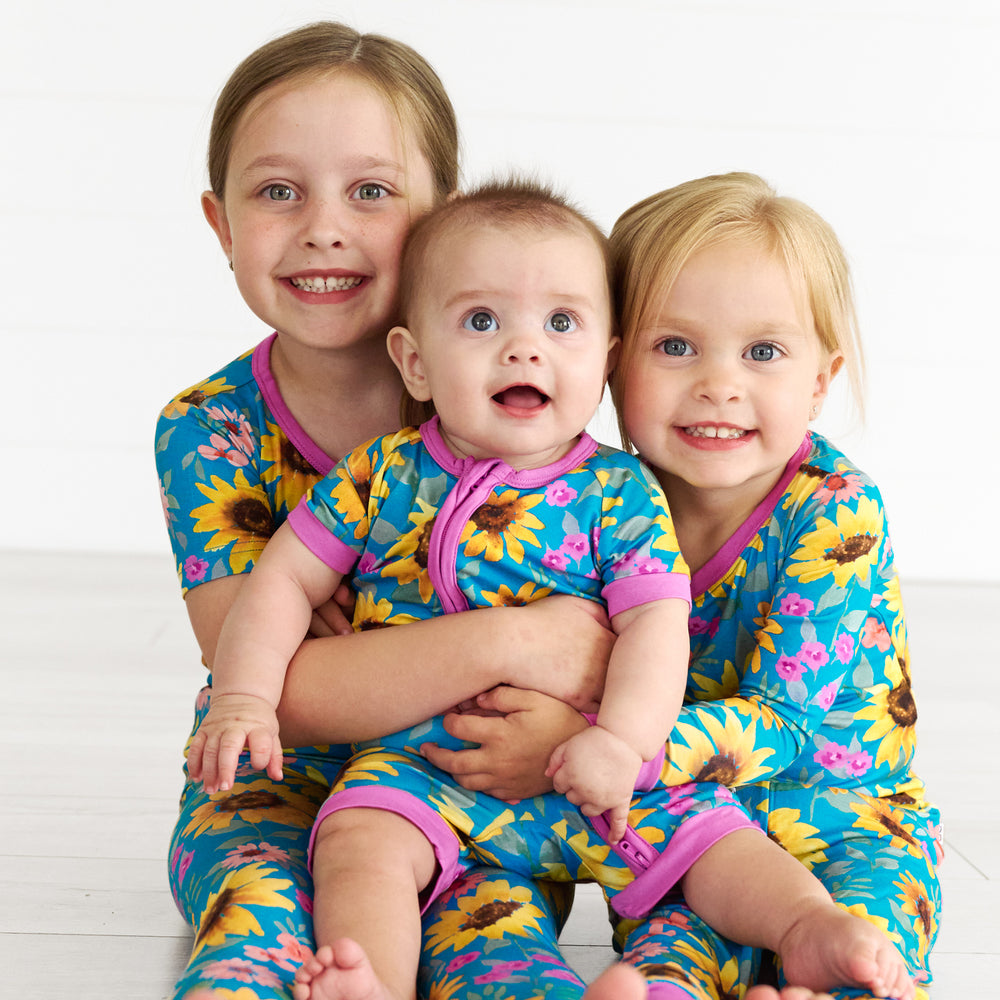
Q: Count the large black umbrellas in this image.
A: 0